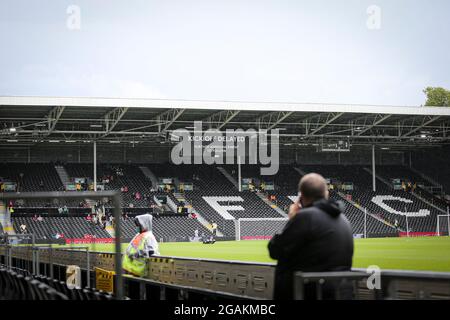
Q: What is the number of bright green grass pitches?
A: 1